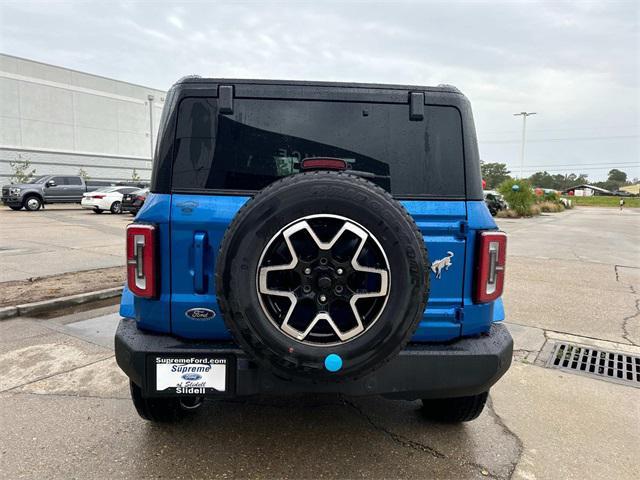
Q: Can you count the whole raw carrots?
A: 0